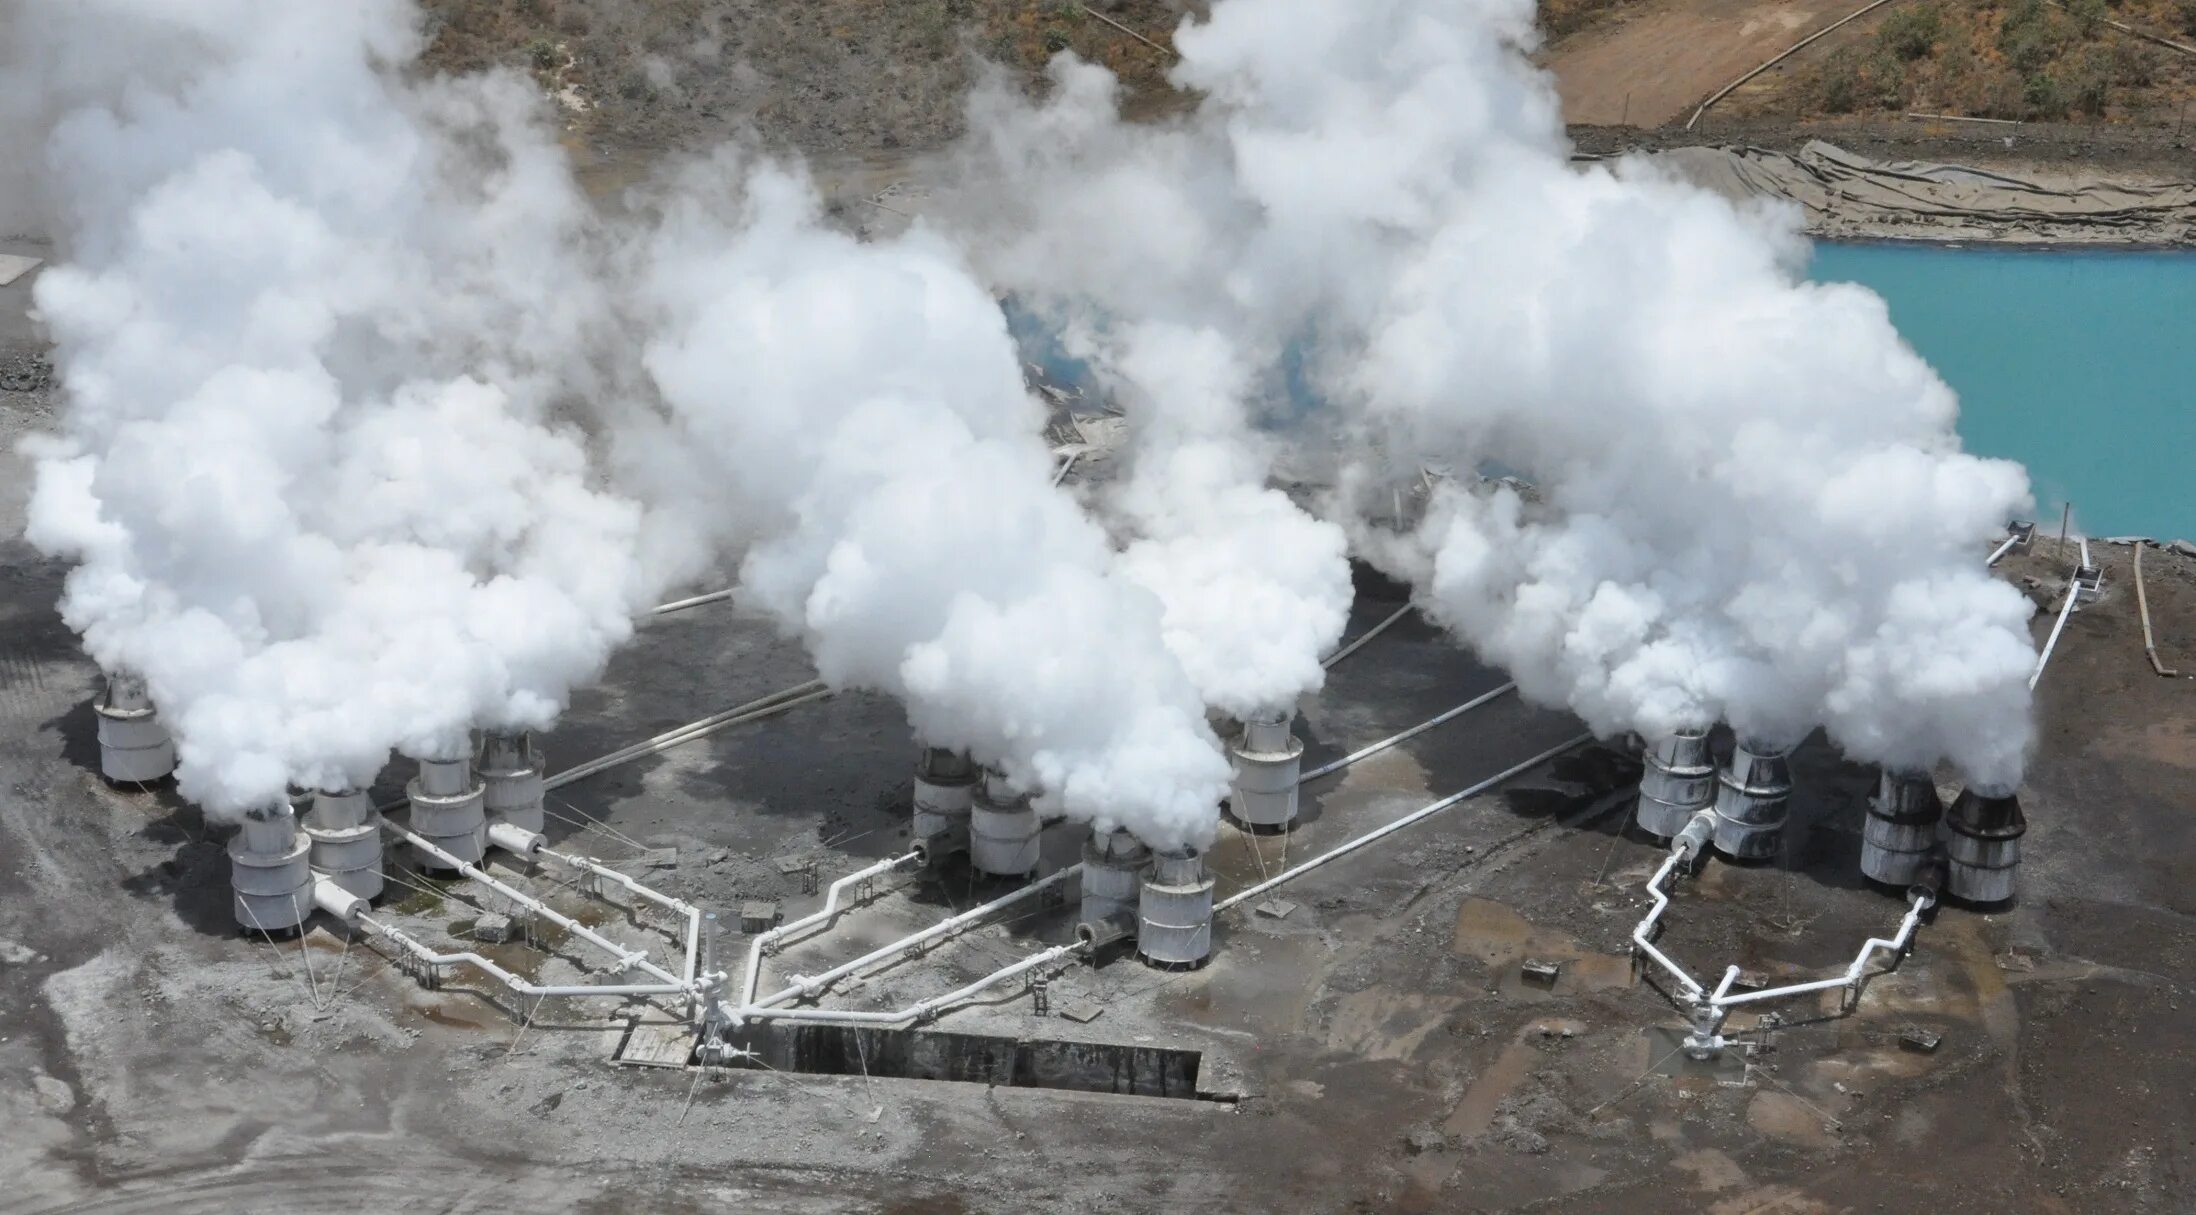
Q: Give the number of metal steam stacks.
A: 14